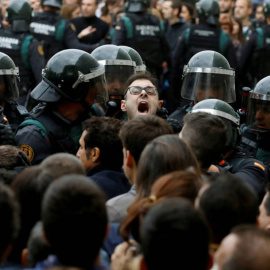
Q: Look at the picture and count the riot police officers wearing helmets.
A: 12